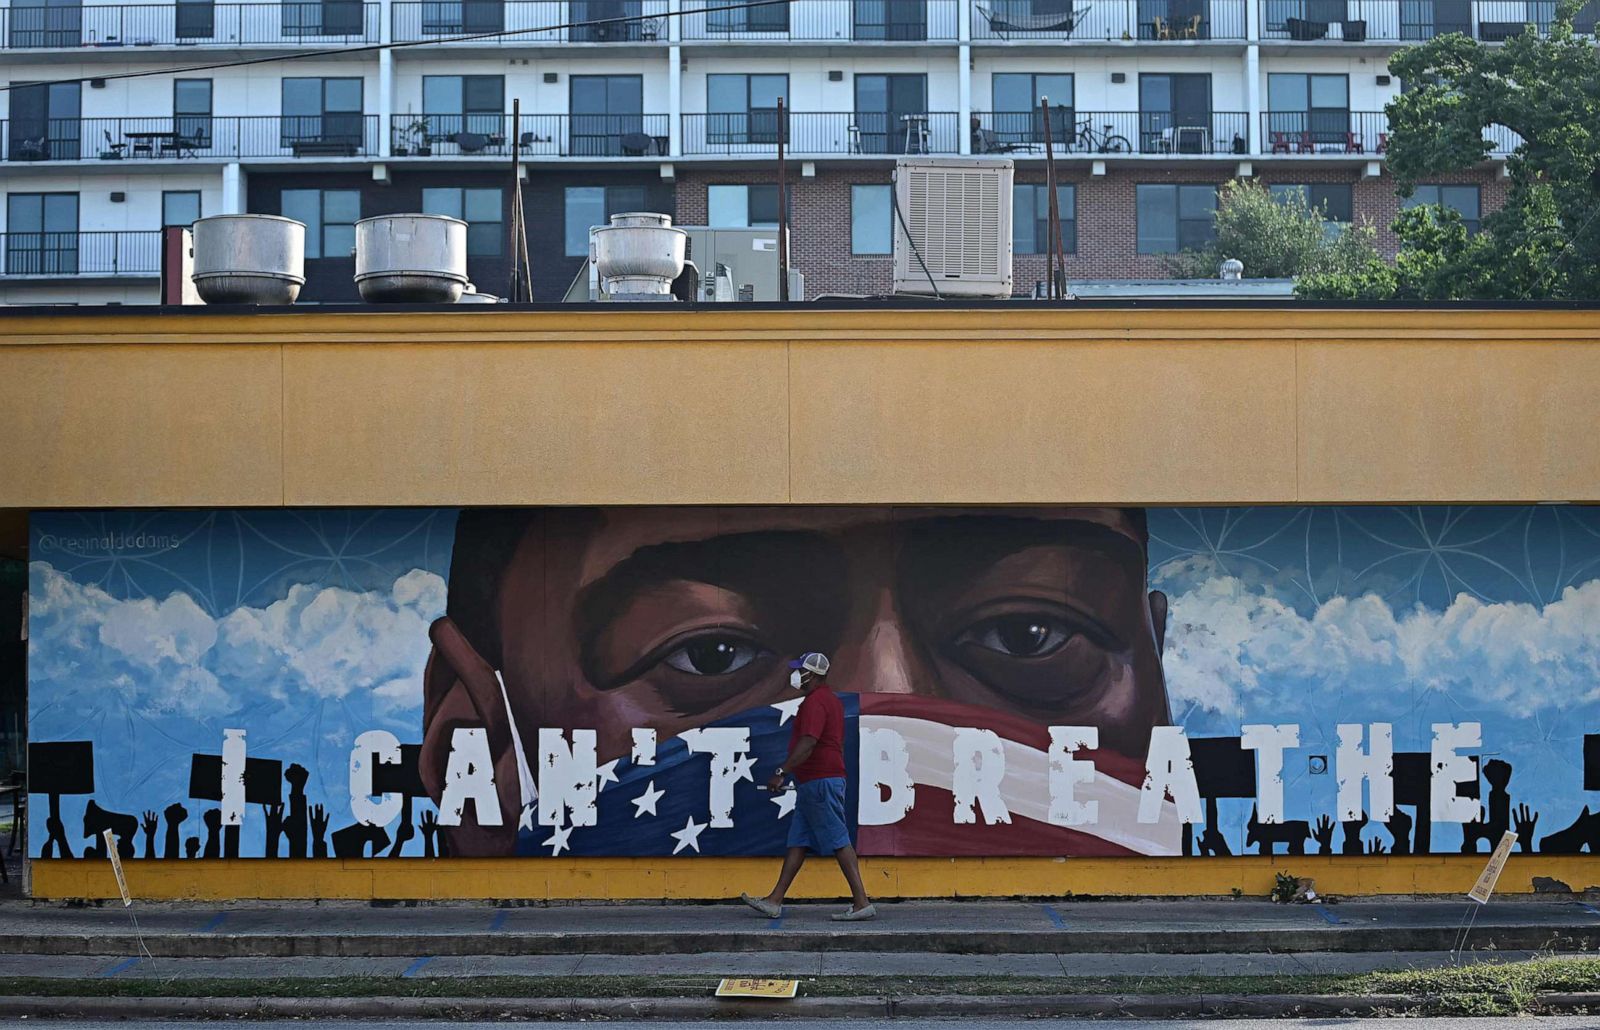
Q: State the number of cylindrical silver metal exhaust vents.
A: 3